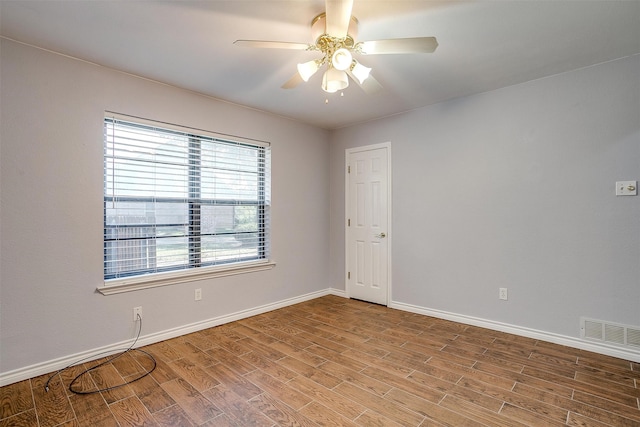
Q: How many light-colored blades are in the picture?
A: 5